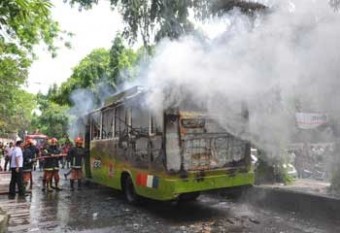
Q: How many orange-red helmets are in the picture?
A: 3